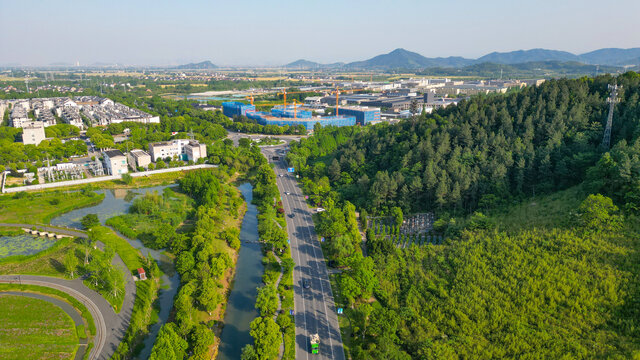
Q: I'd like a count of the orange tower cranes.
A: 4